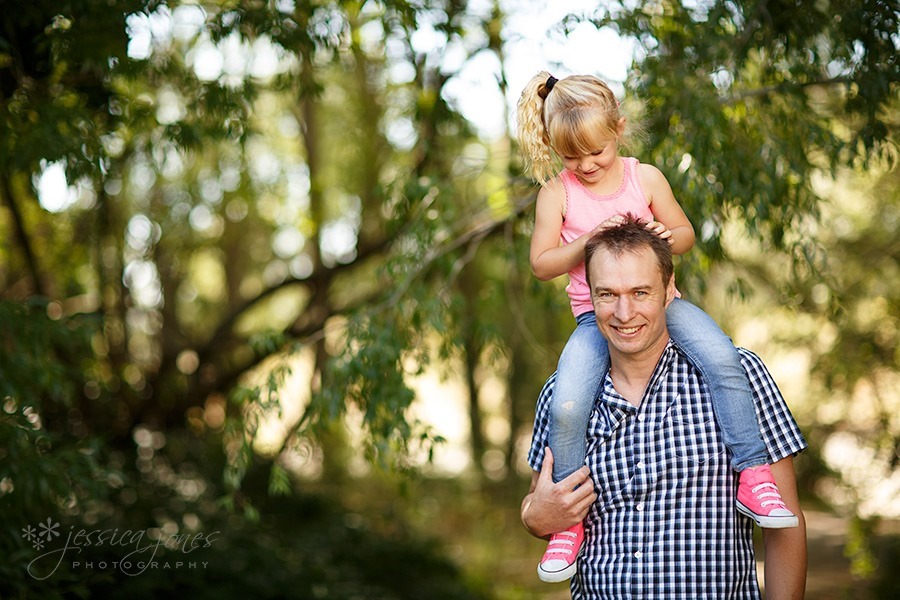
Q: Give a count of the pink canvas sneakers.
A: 2